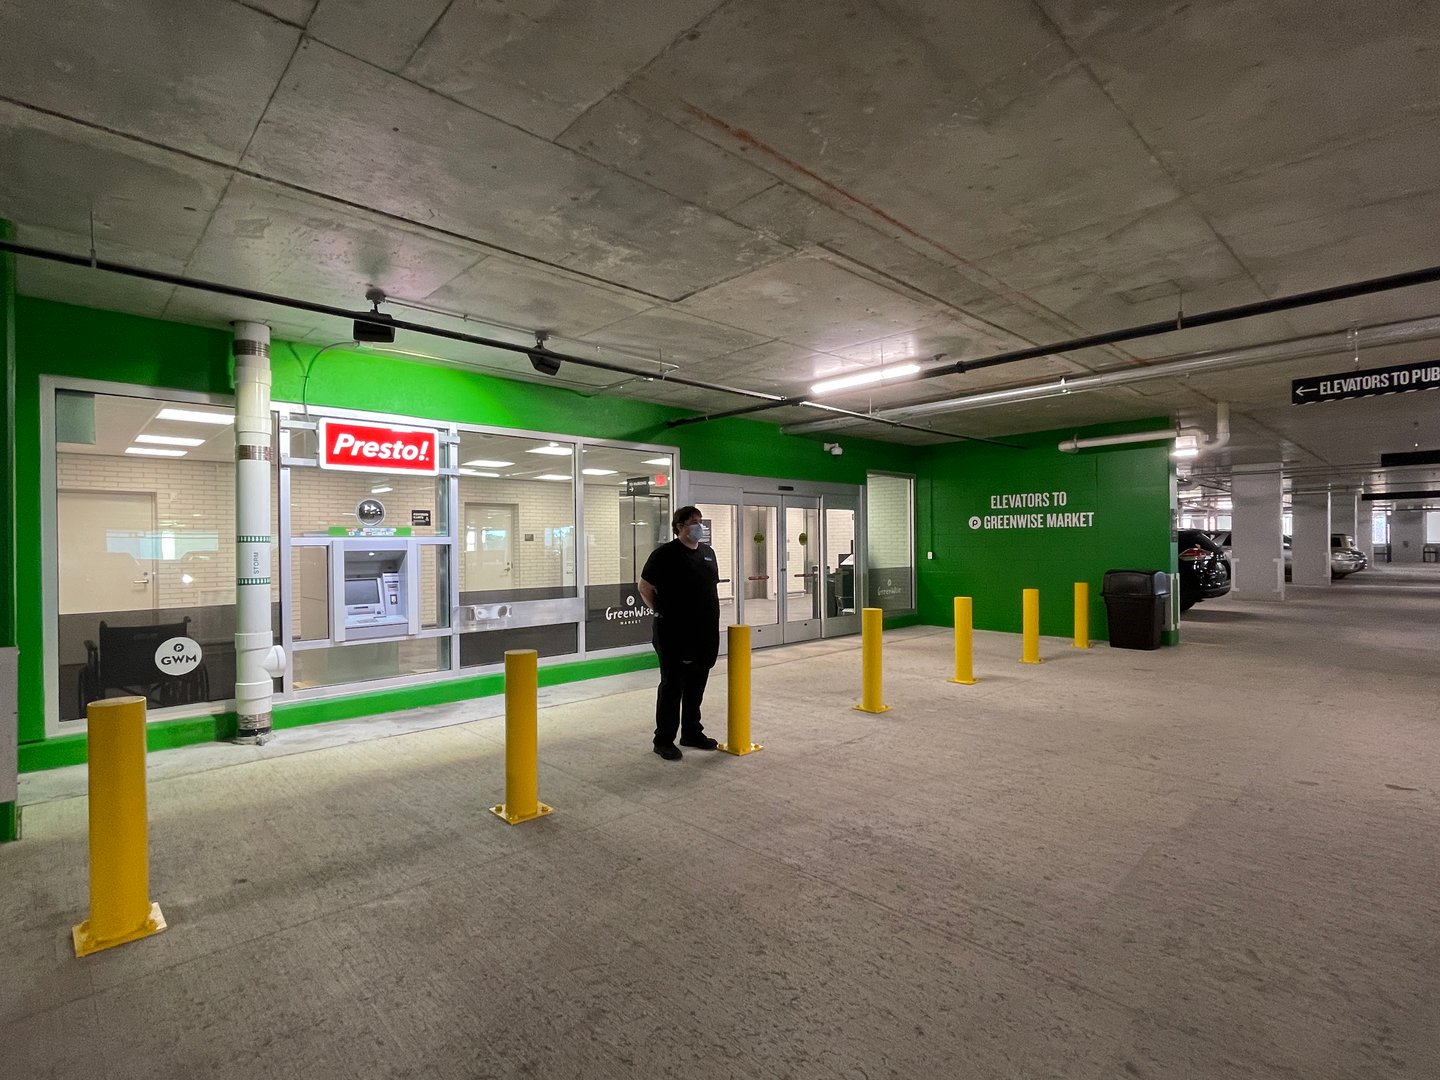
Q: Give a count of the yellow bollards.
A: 7